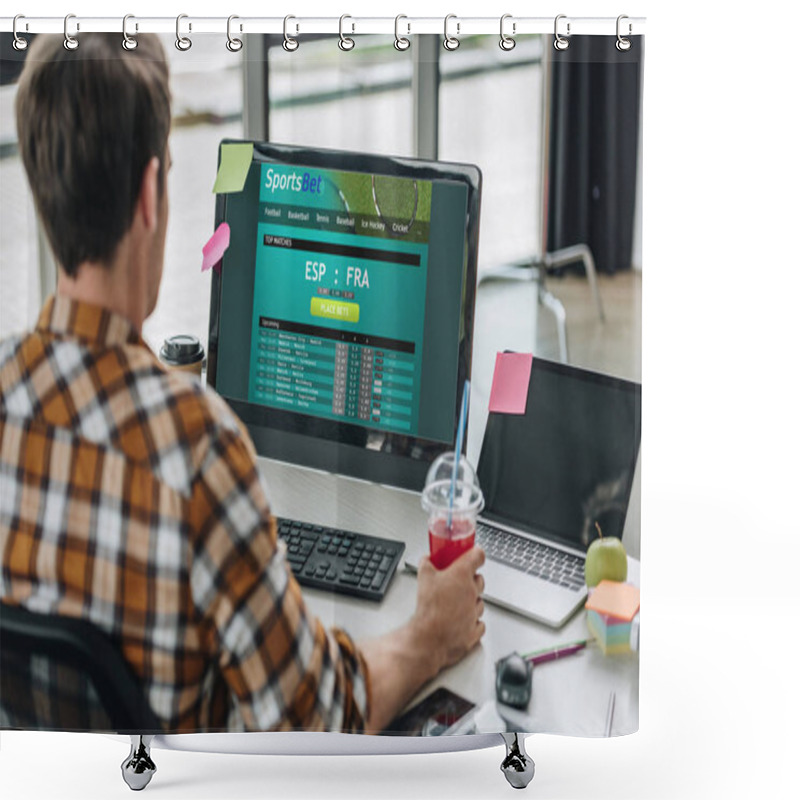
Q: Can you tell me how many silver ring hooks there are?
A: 12